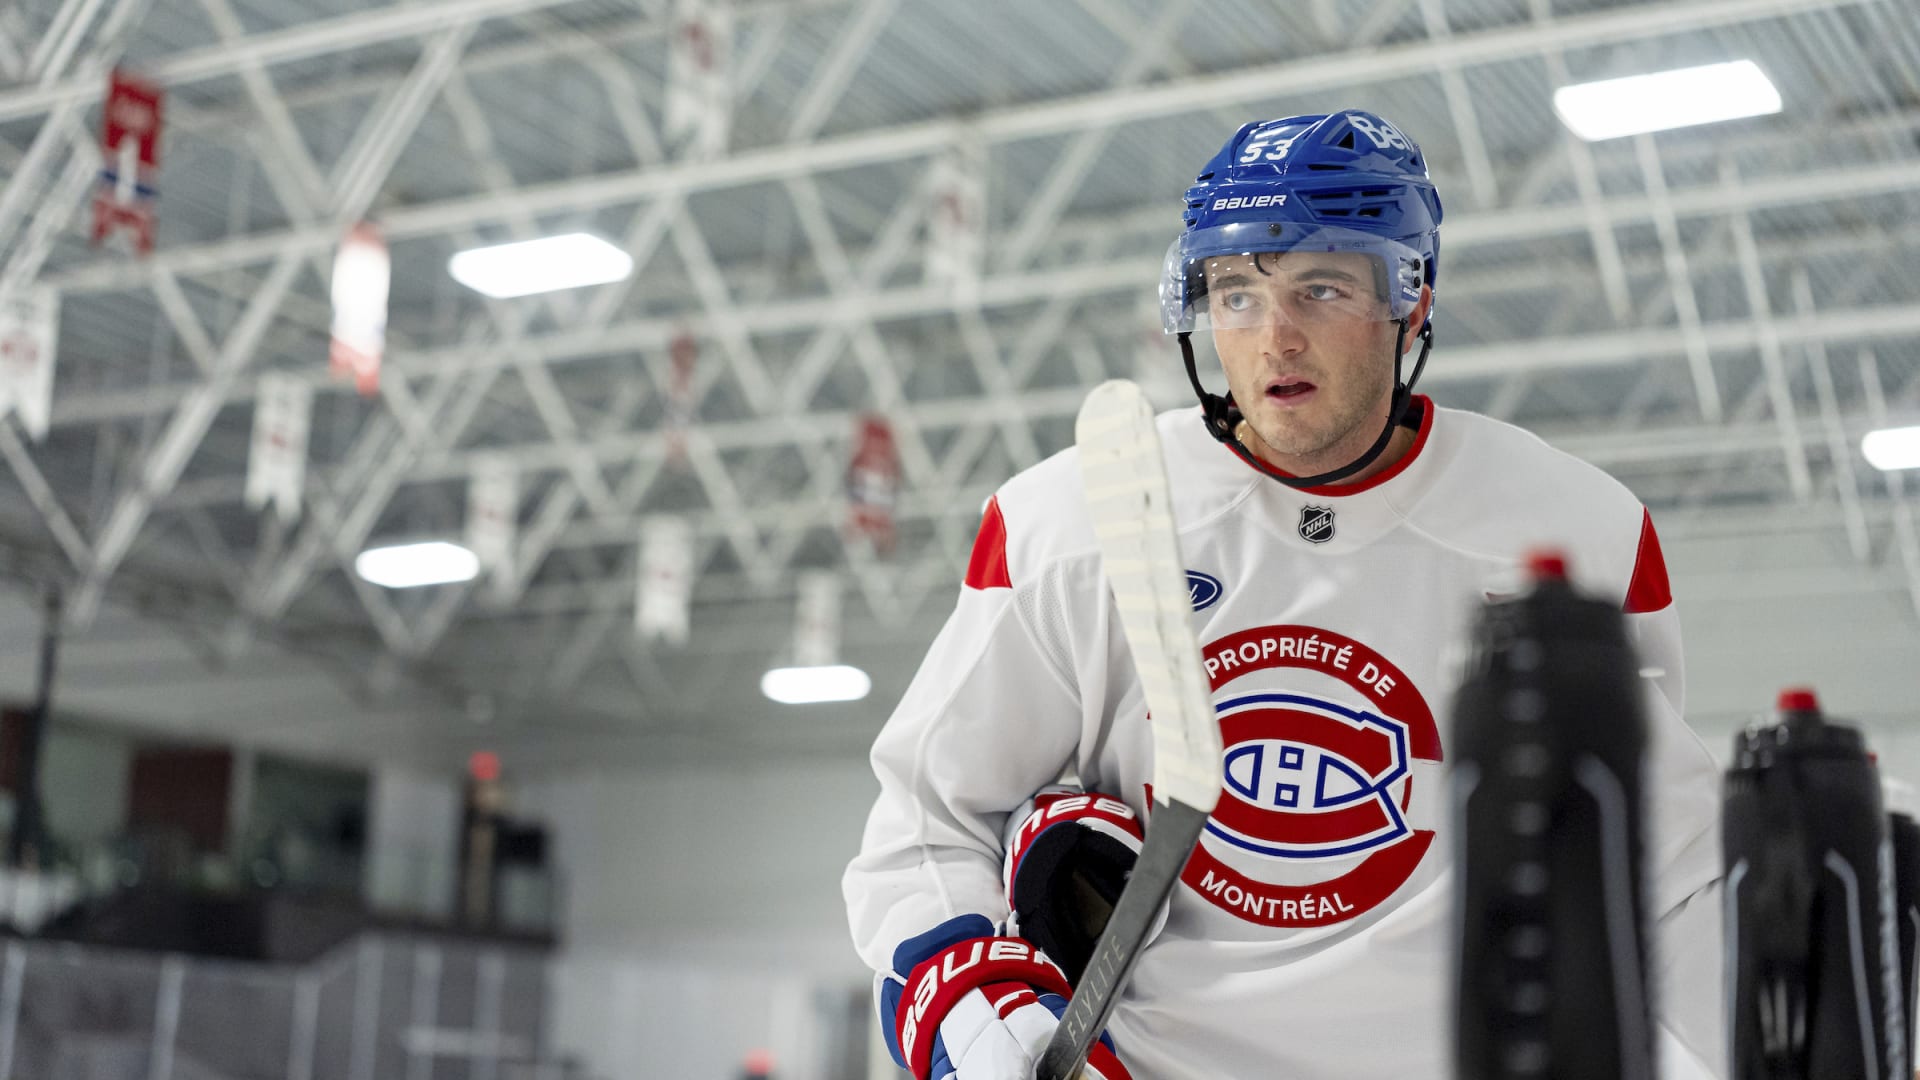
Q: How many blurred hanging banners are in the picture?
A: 11